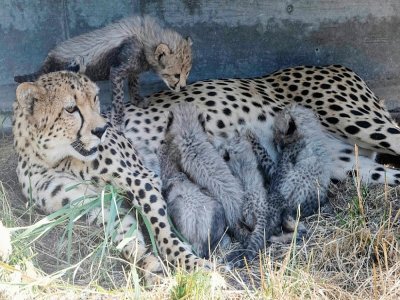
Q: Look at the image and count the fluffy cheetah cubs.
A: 5